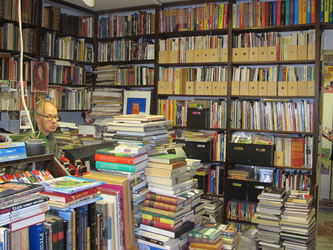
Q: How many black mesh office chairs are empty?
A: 0